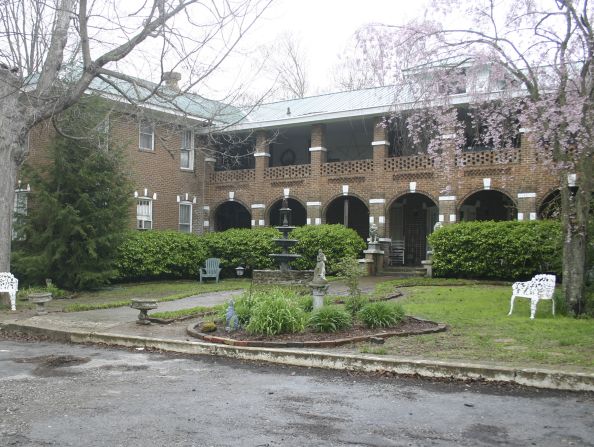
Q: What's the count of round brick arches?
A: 6